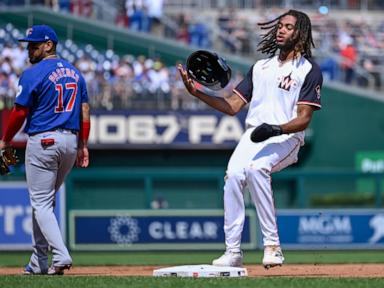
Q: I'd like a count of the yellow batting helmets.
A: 0